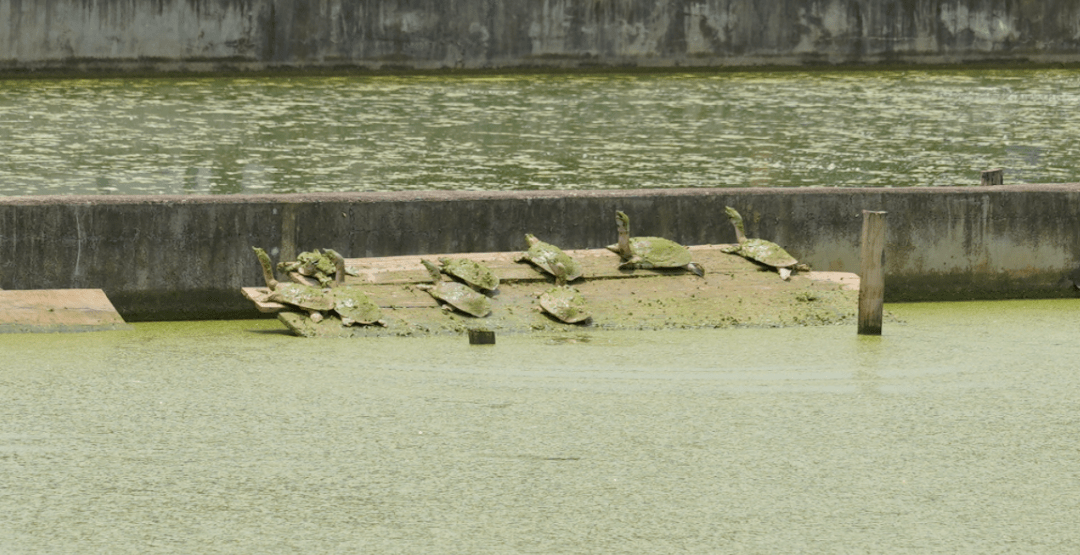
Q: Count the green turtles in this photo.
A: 9